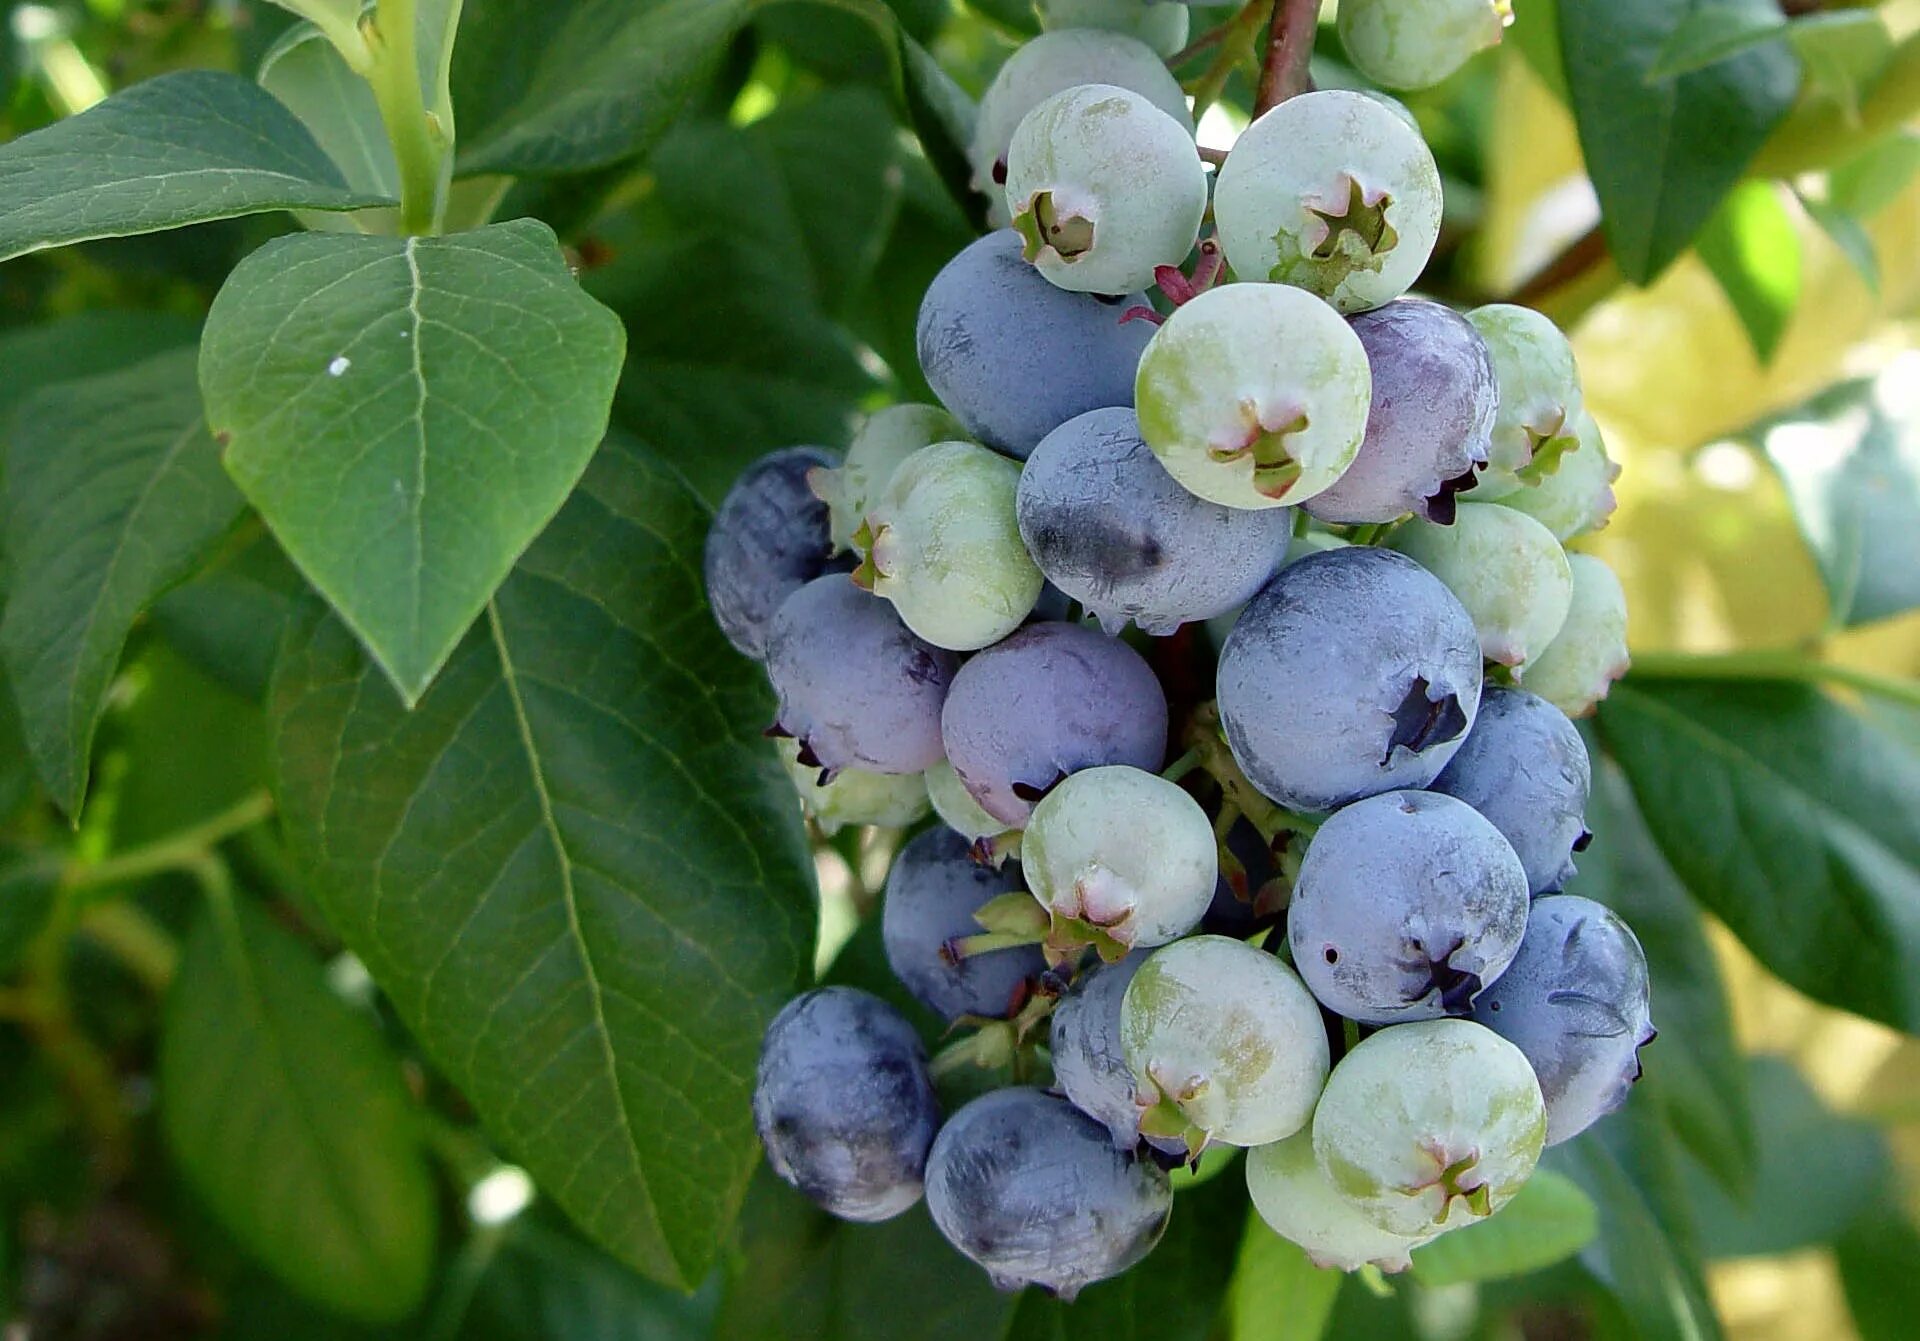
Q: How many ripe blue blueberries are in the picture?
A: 14